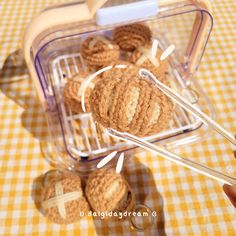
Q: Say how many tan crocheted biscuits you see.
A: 7